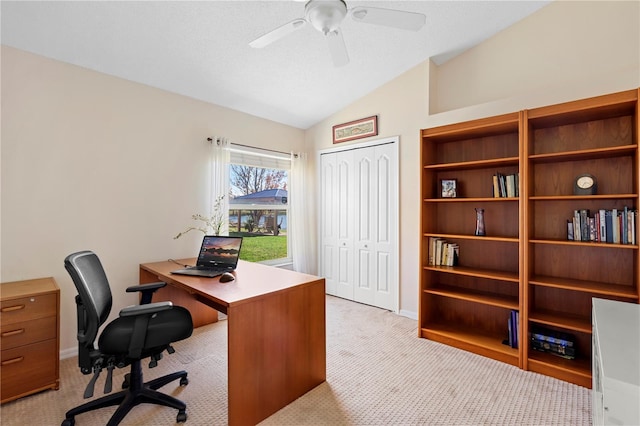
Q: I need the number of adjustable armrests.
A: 2